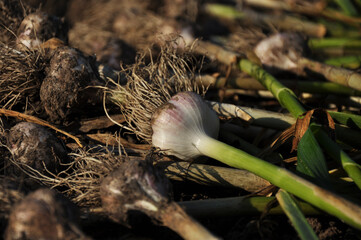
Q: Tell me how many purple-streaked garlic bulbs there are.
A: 1